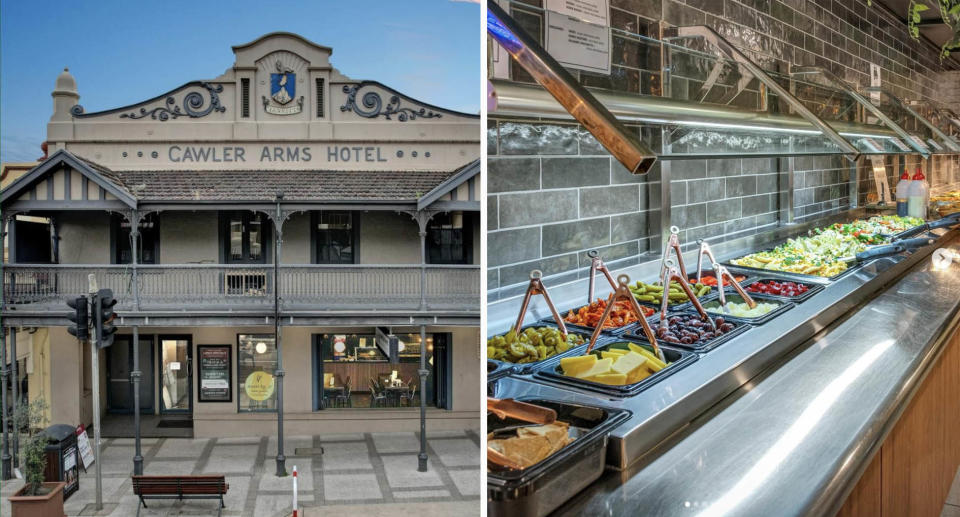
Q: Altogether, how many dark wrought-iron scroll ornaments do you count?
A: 2